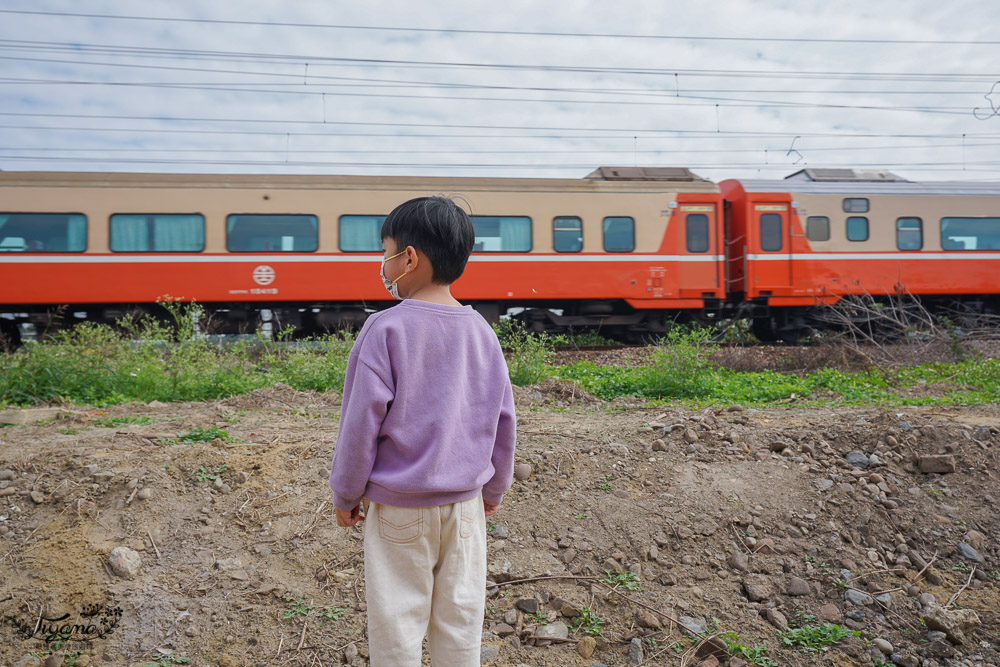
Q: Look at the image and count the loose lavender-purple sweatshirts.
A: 1